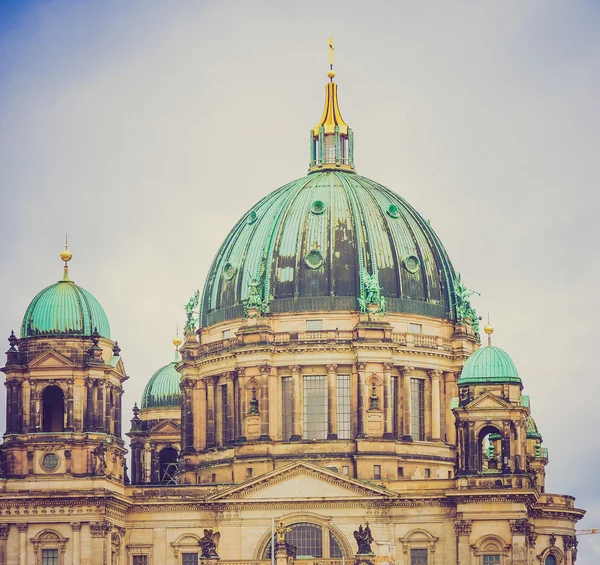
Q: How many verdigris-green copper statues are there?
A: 4